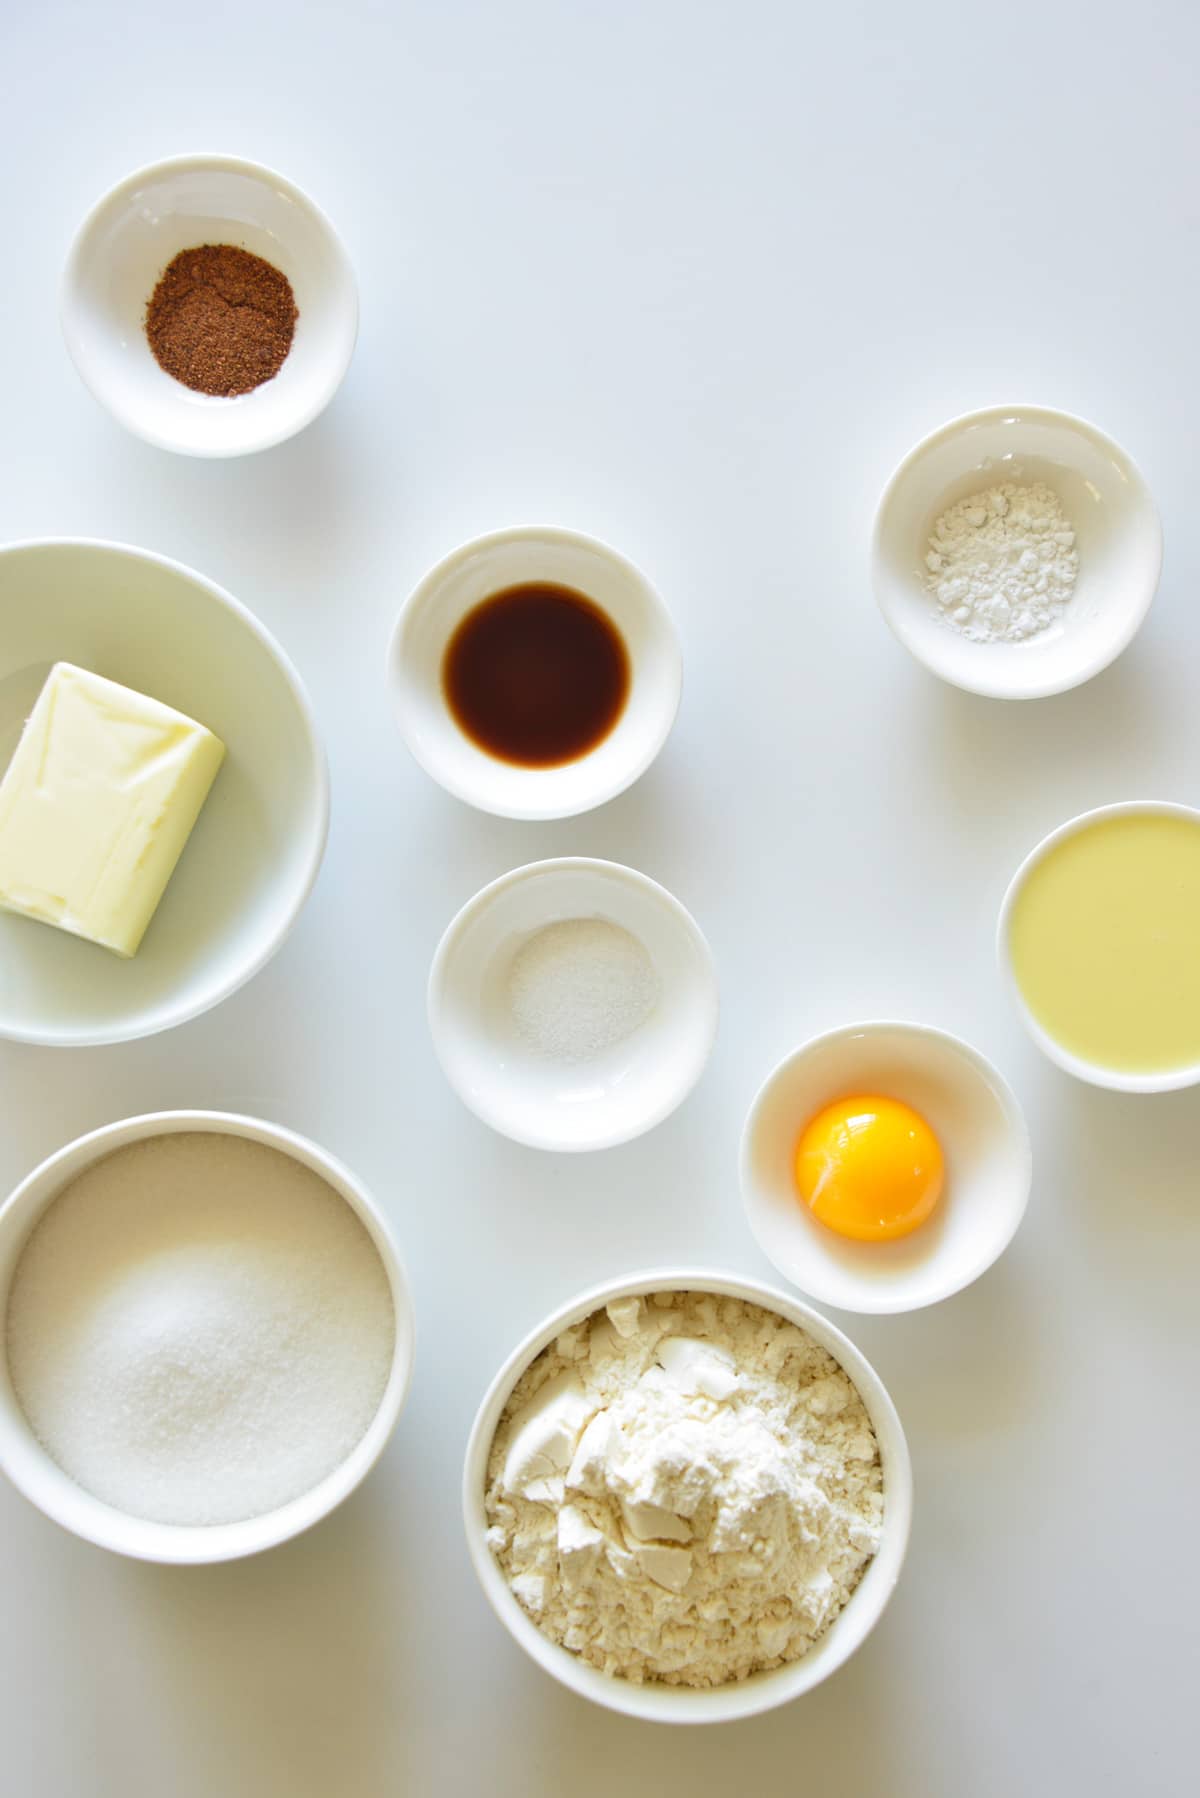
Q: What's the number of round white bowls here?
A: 9